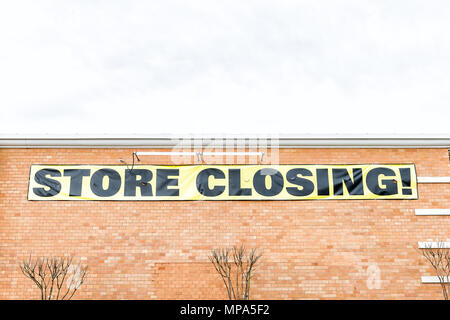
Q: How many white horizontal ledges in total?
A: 4